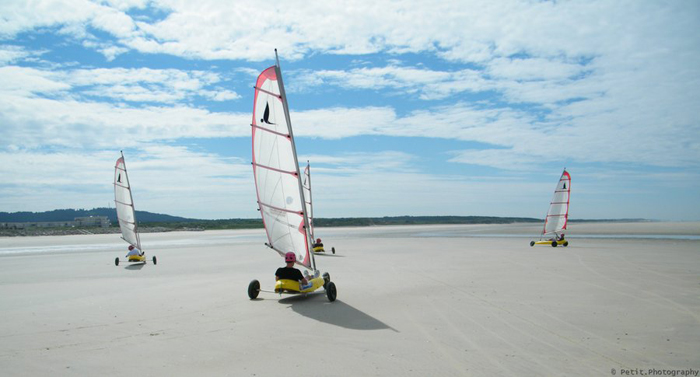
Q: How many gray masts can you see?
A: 4